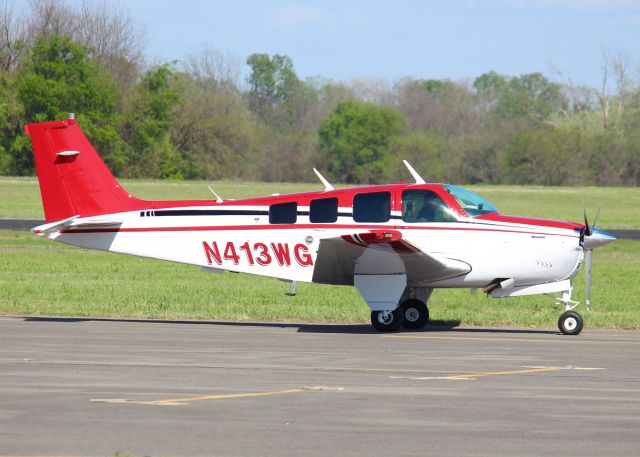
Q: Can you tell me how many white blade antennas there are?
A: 3